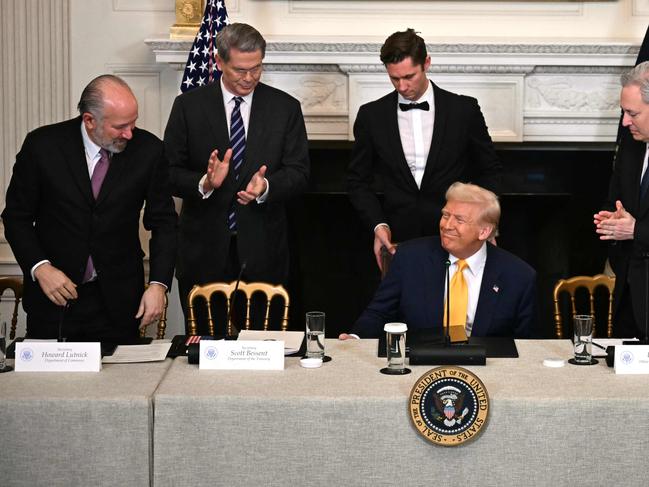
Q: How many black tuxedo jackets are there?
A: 1